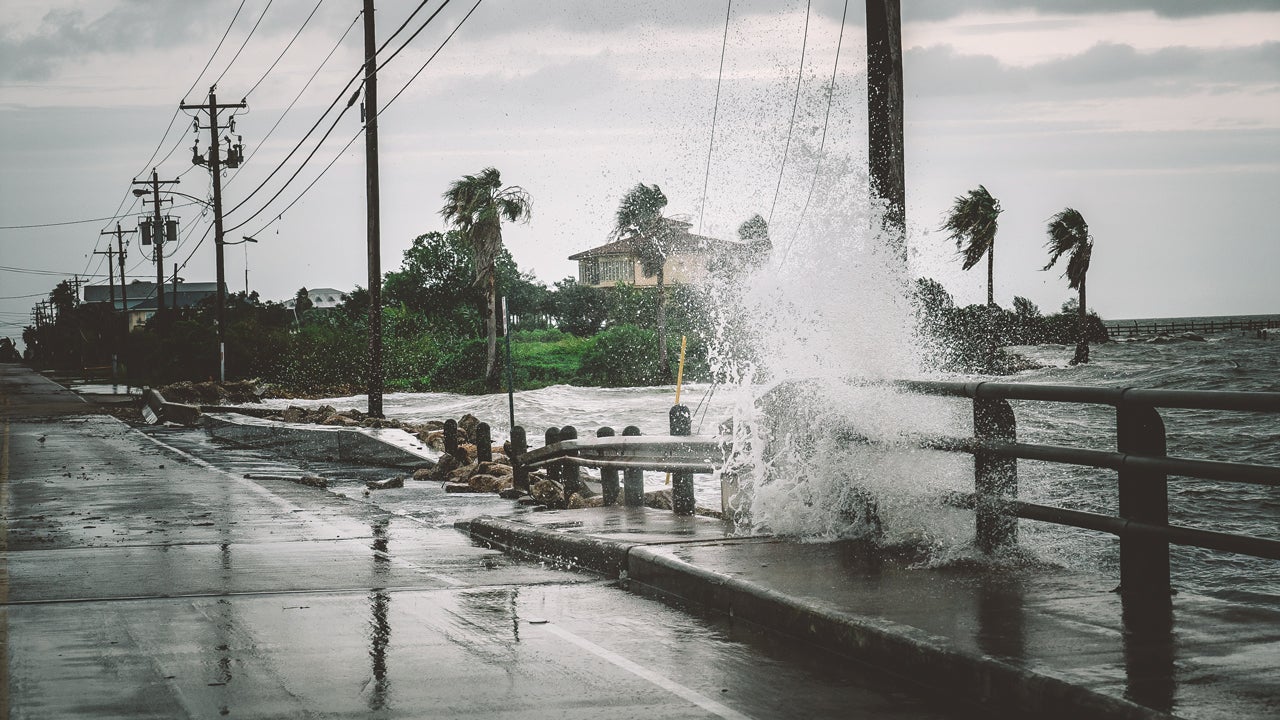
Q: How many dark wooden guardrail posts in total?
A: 8